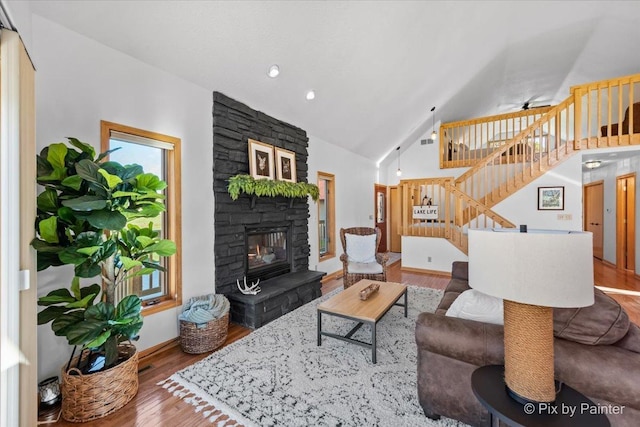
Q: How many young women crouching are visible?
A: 0